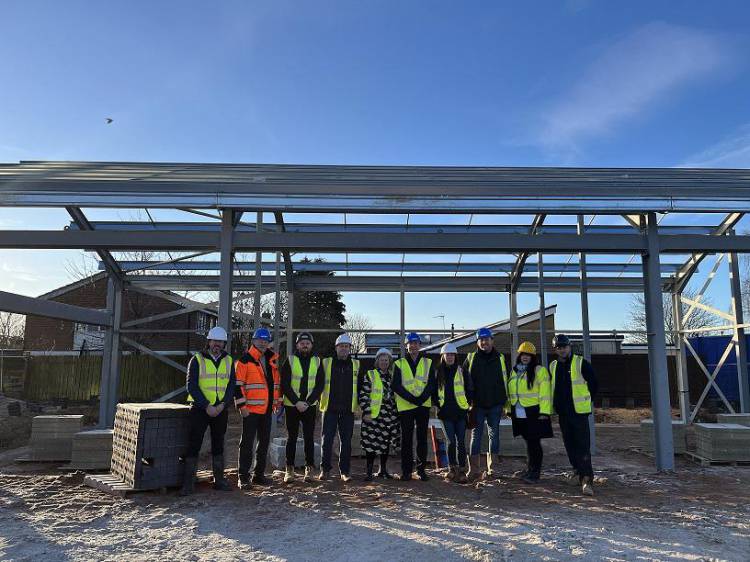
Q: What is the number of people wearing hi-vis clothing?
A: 10